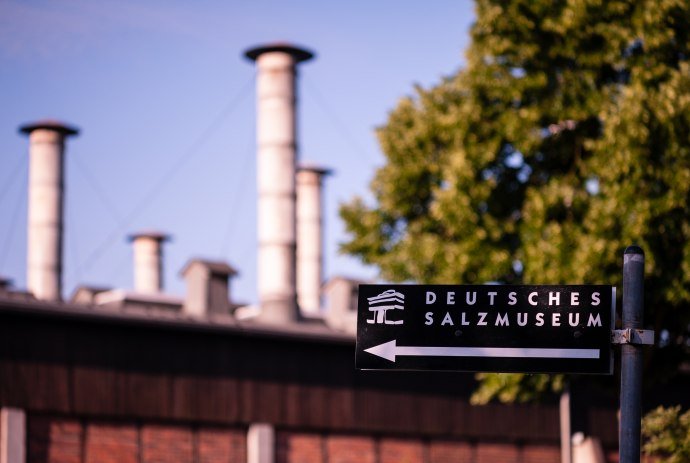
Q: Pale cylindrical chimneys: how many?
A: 4